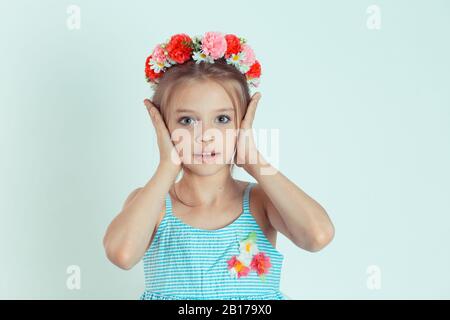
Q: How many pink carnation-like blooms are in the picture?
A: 3